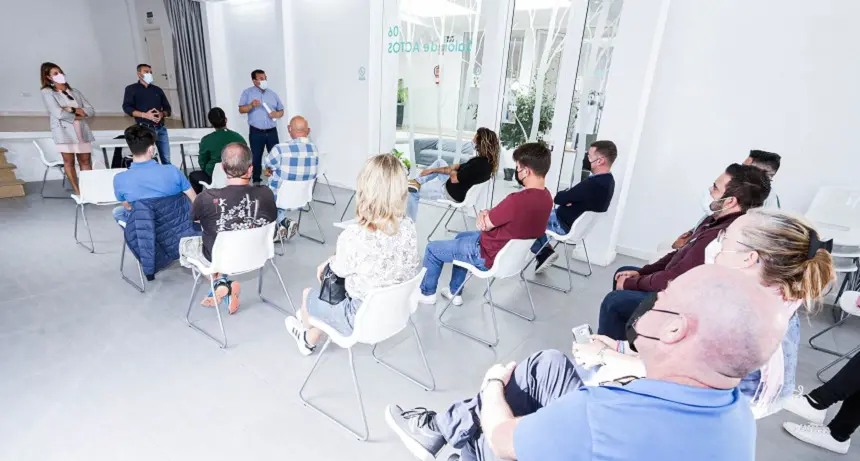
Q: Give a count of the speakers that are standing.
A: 3